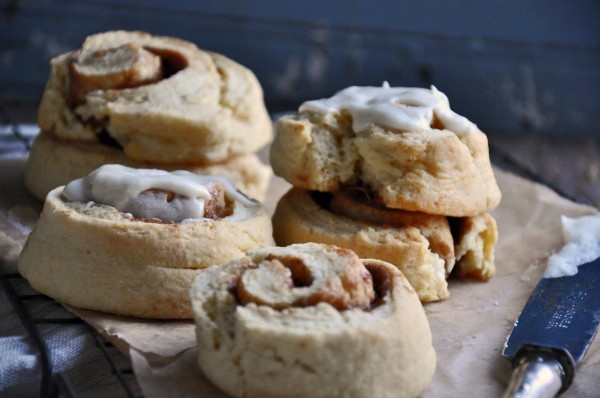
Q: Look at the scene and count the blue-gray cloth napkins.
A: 1